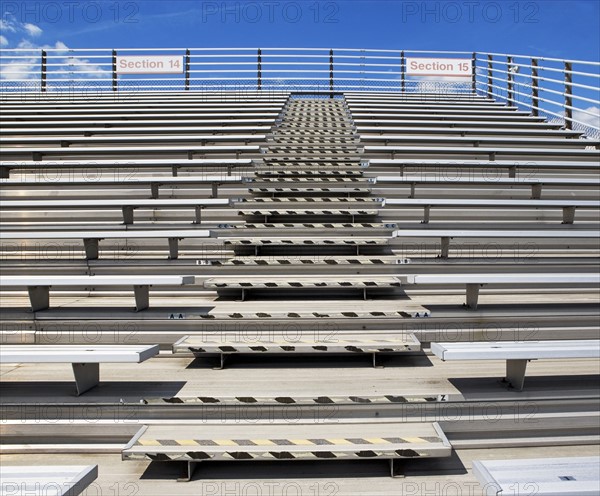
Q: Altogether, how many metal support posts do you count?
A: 11